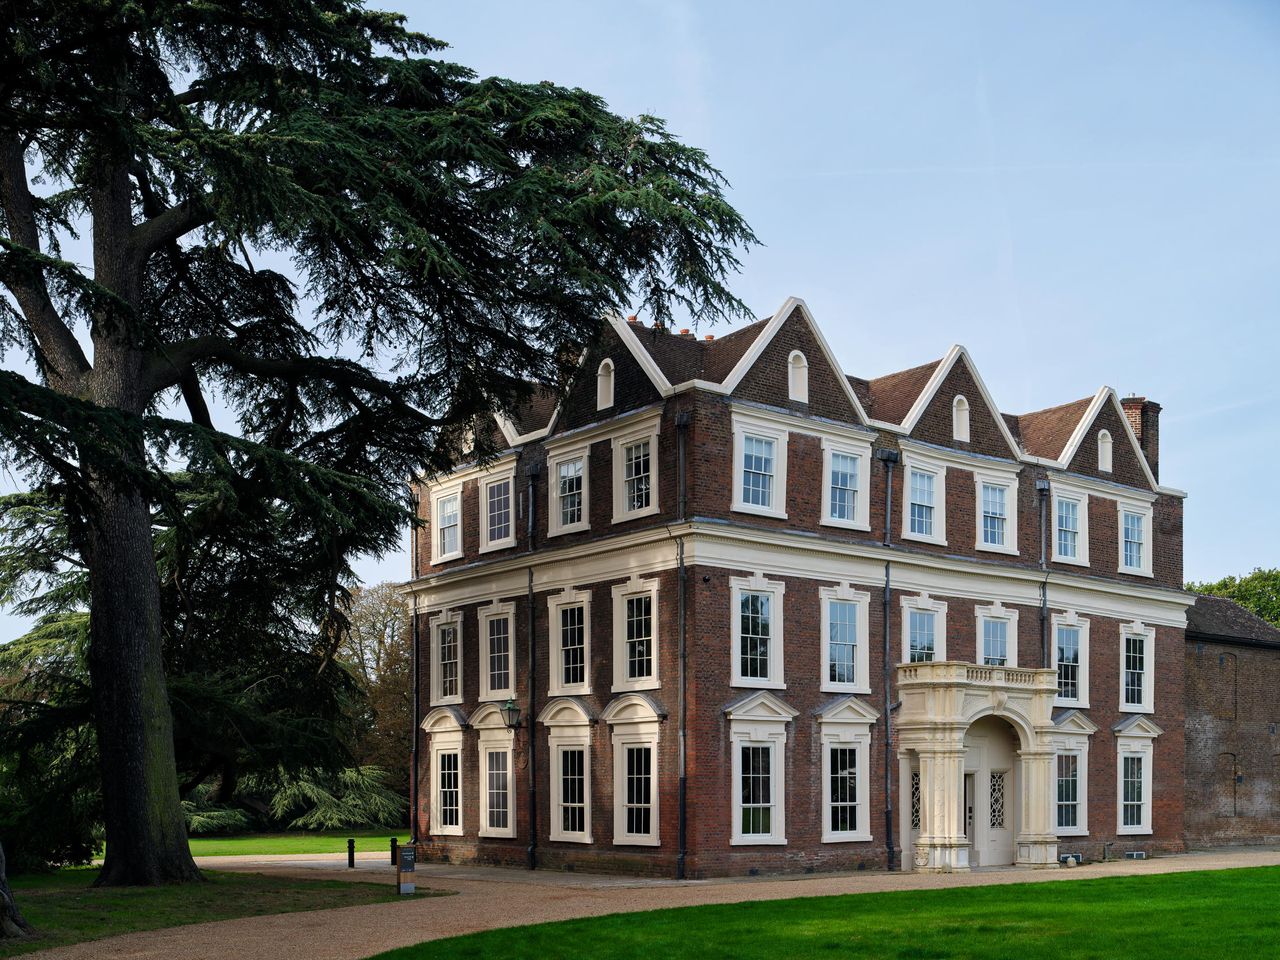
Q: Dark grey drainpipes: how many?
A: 5